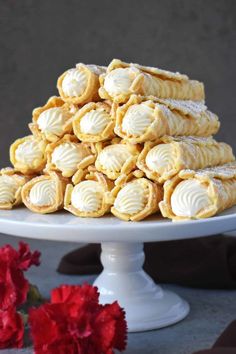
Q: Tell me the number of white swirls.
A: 14